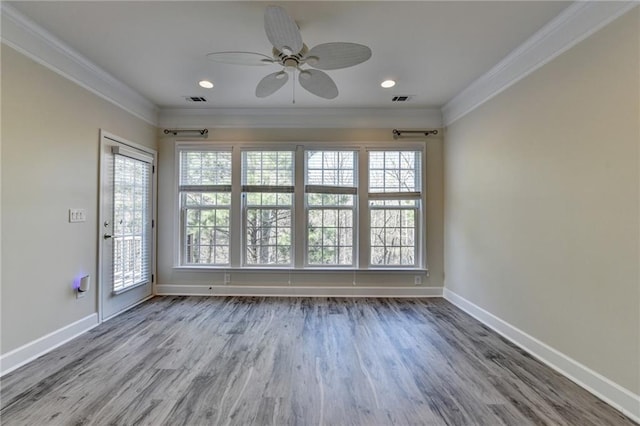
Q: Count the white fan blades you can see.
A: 5